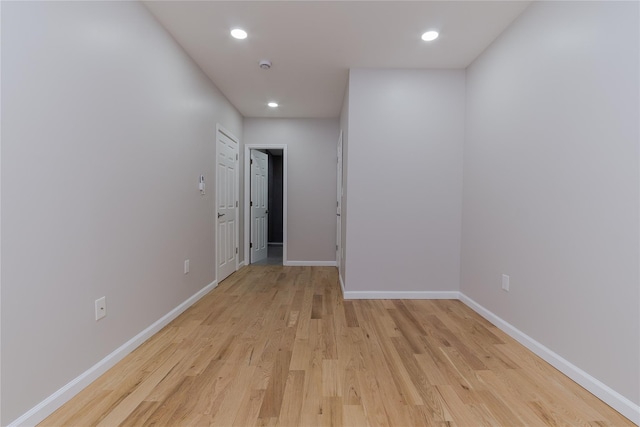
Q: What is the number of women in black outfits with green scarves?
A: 0